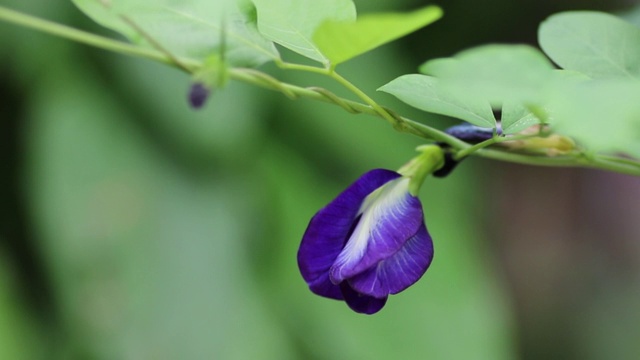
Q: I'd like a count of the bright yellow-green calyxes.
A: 2